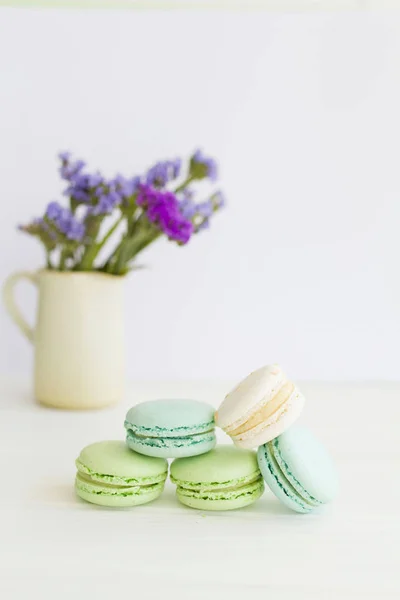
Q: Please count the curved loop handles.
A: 1